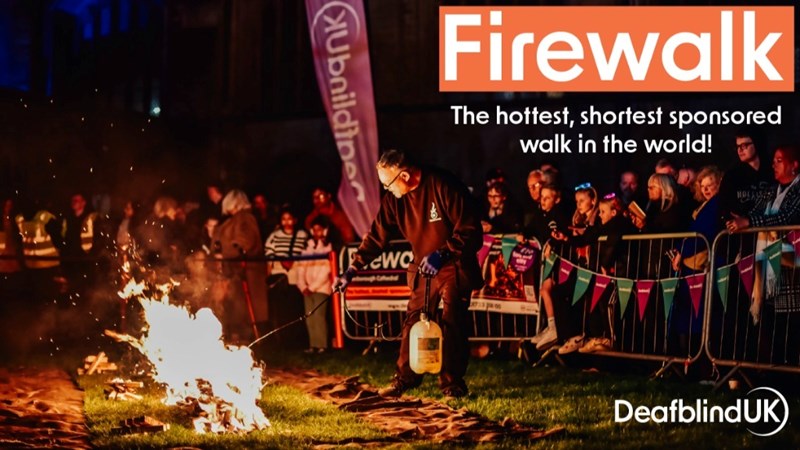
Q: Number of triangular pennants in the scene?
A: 14